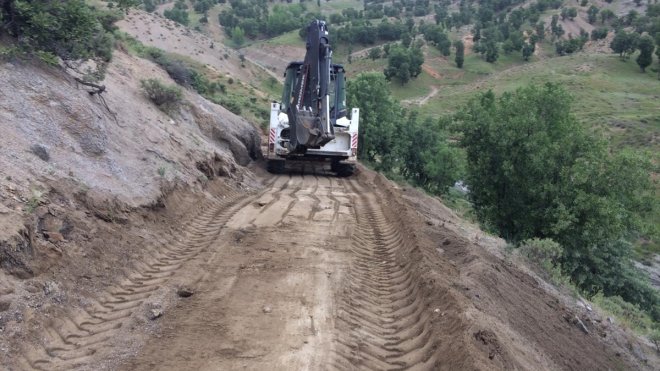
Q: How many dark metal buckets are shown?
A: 1